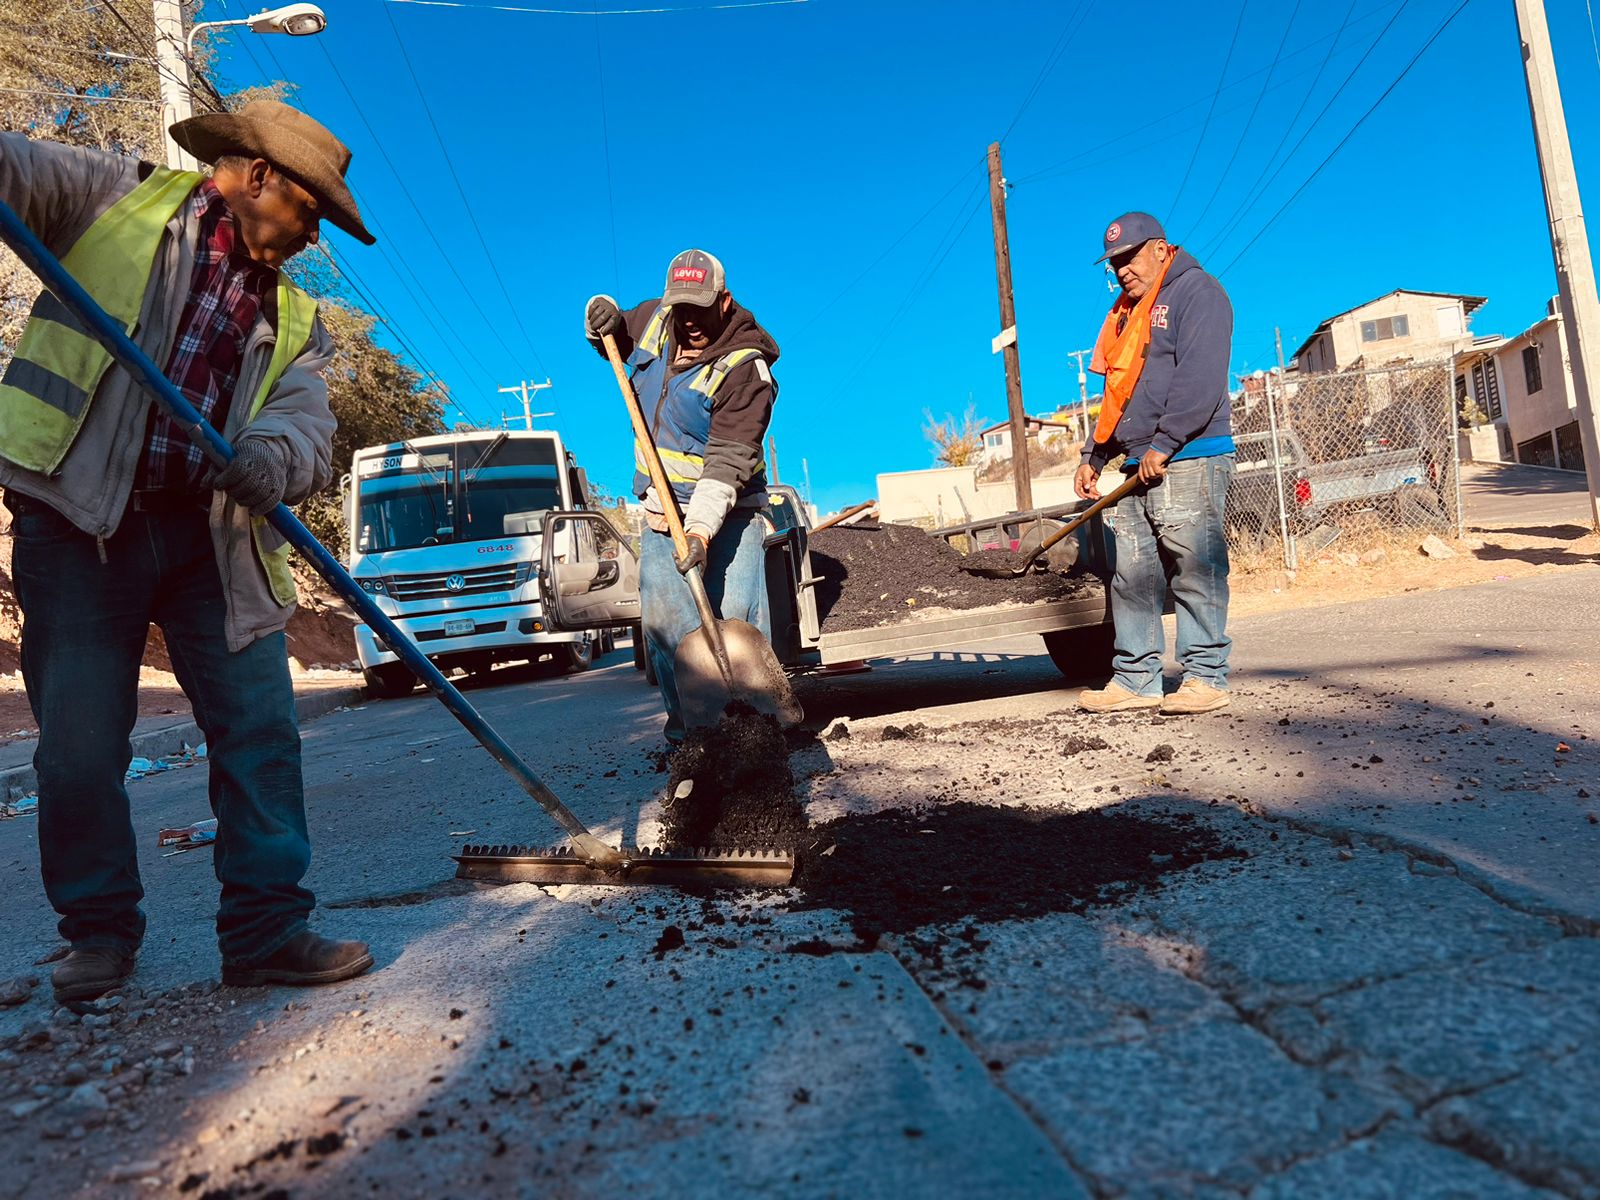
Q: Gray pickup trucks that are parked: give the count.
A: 1